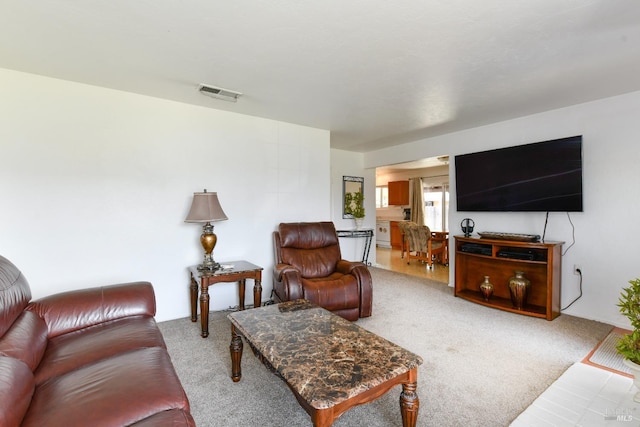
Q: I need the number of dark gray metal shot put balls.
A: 0